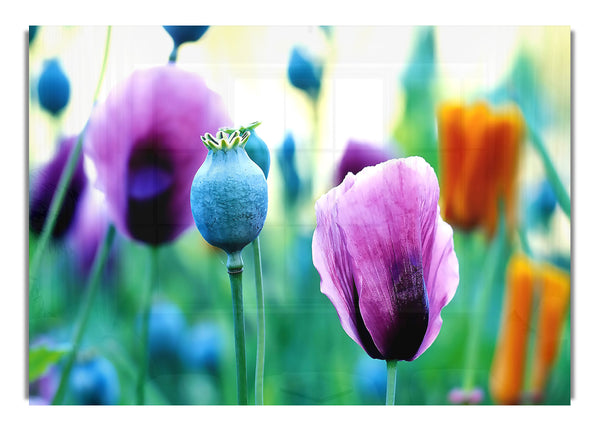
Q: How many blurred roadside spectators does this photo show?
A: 0